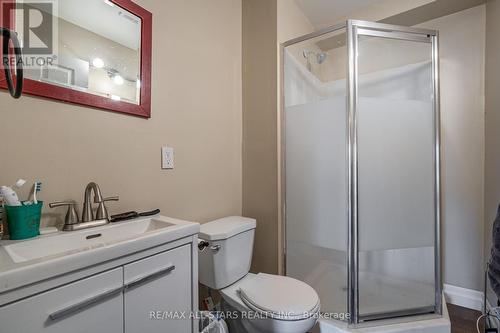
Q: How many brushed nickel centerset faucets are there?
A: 1